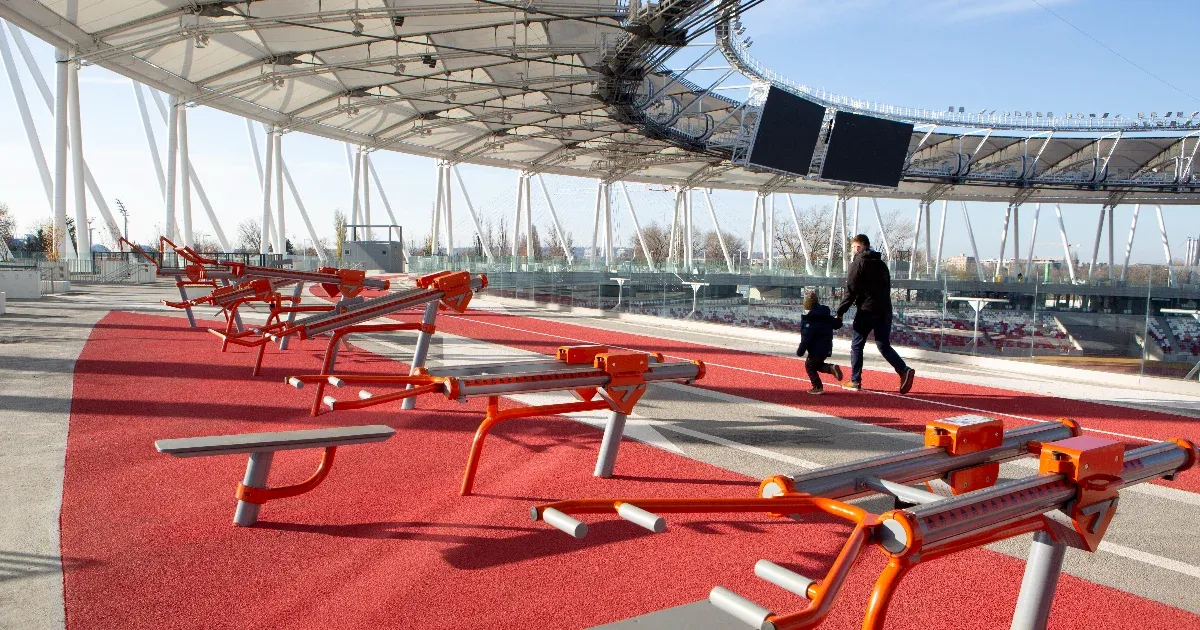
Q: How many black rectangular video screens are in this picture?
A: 2